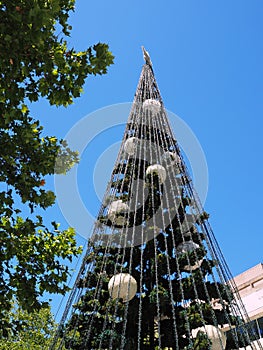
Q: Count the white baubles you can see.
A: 8